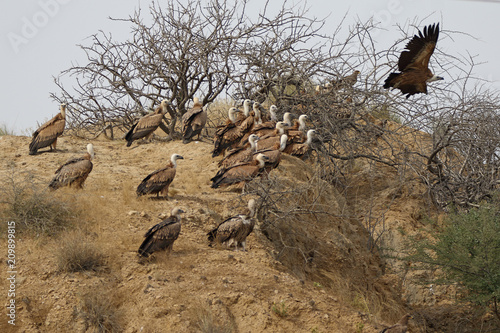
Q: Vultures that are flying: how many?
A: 1